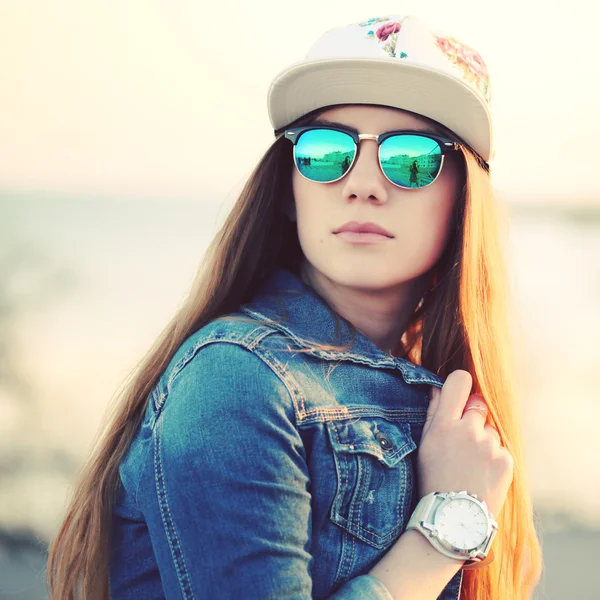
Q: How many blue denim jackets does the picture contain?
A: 1